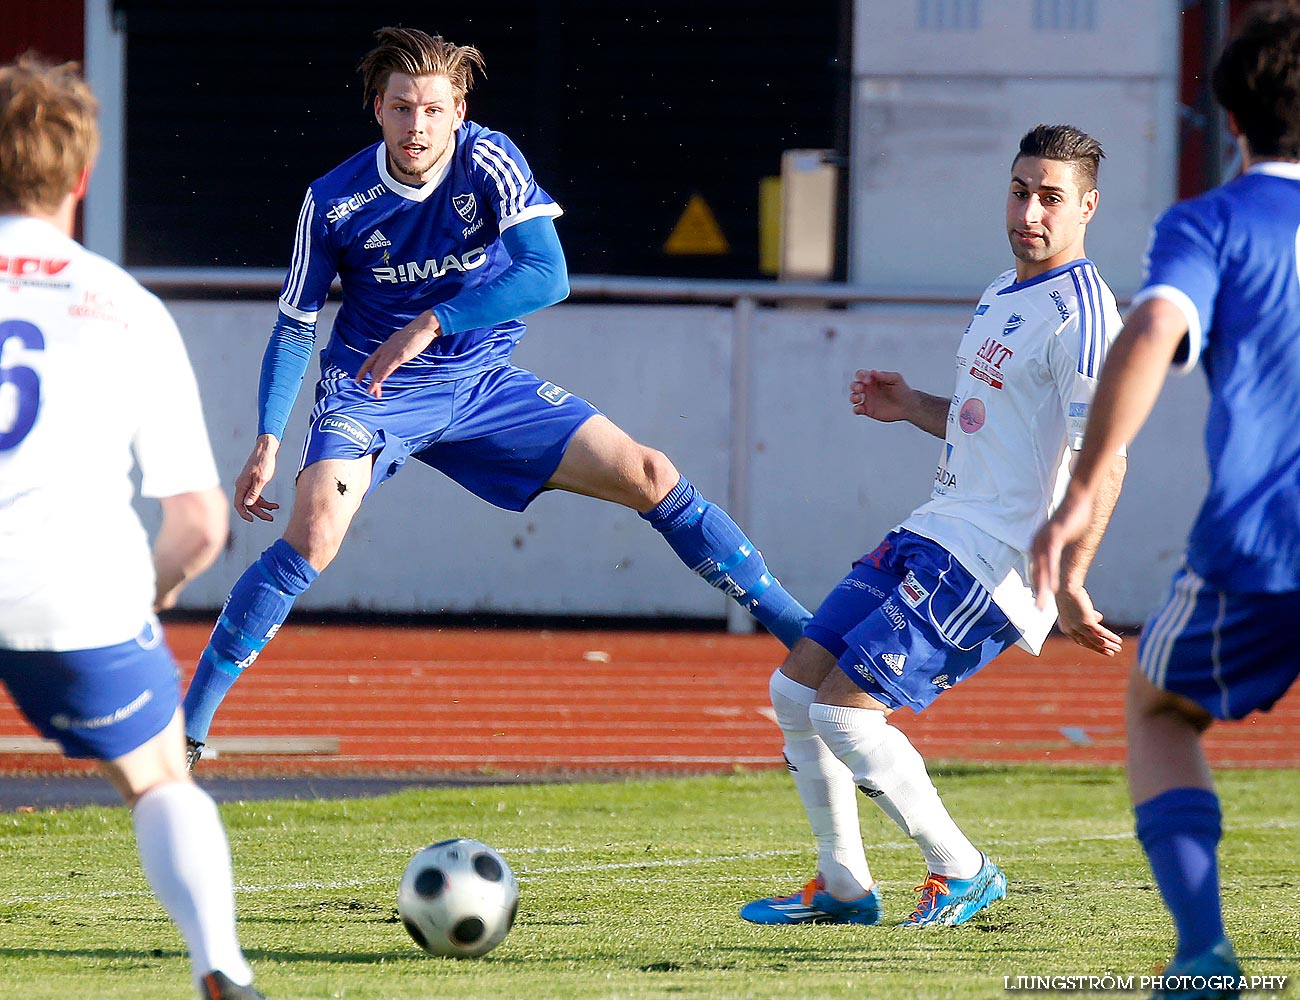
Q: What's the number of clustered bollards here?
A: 0